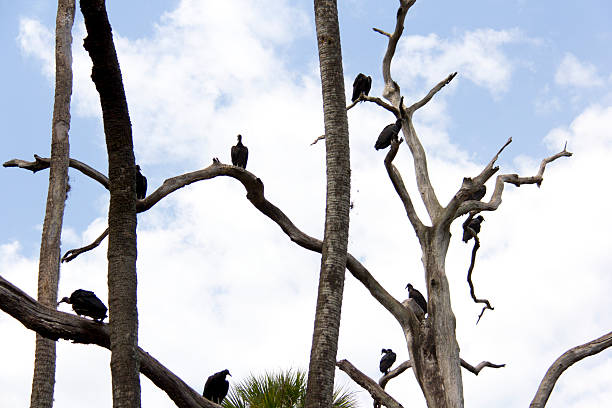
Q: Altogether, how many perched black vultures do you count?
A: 9